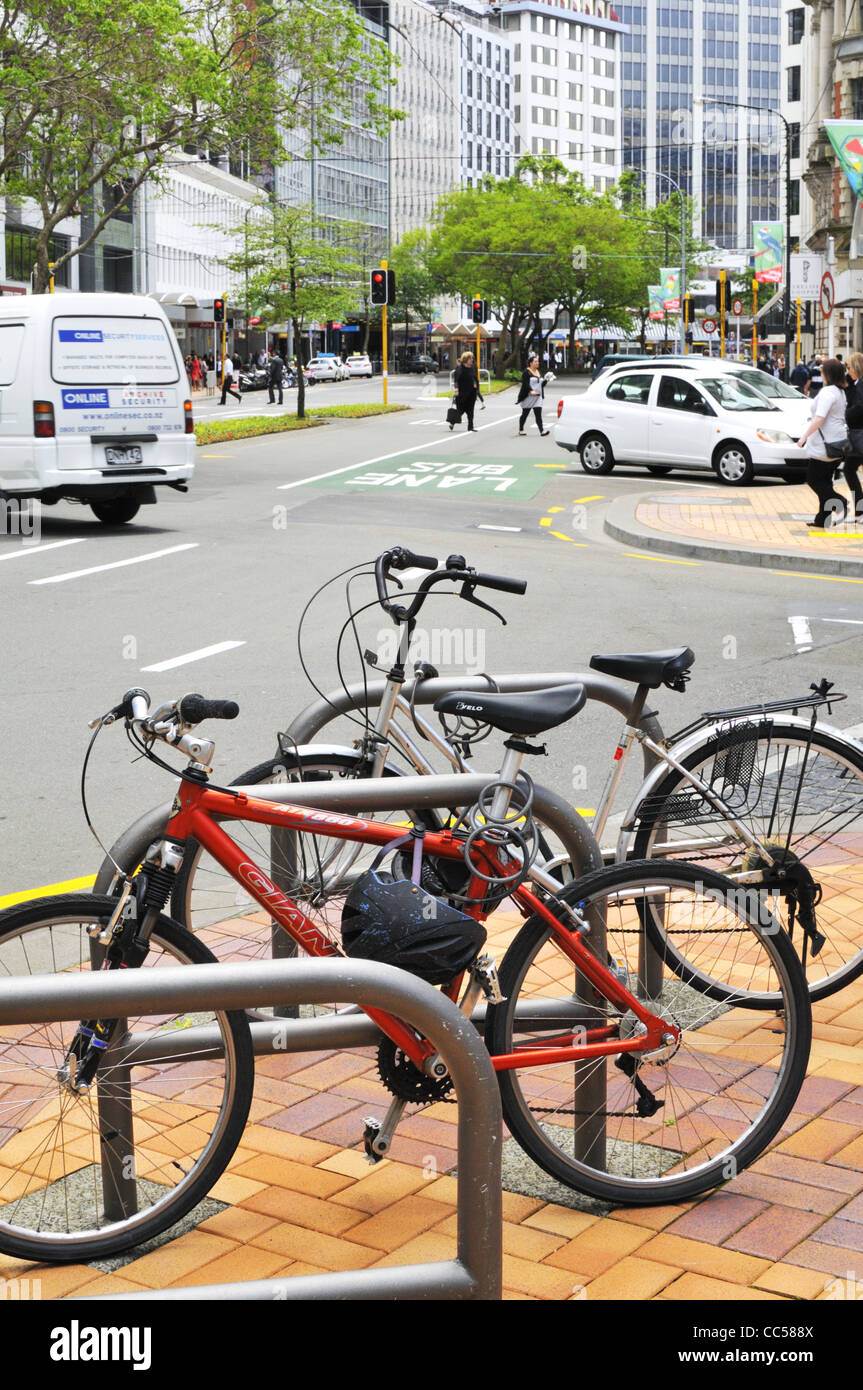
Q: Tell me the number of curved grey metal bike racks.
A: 3